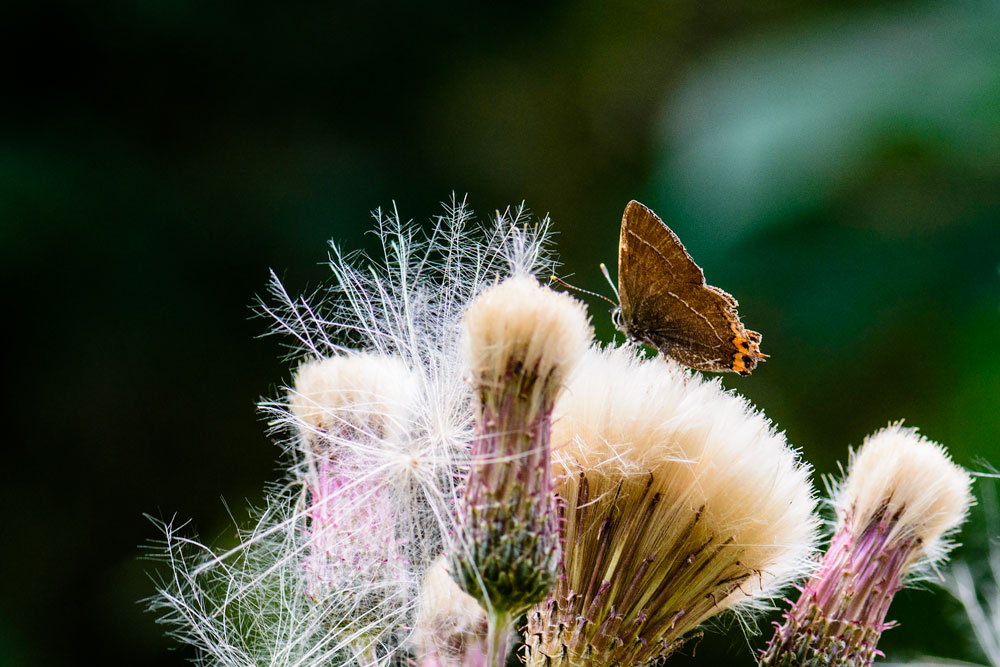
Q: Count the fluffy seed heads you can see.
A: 5